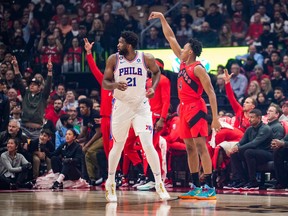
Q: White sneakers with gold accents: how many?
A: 2